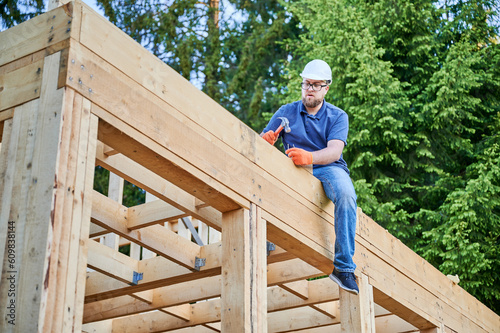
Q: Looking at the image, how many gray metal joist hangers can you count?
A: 3